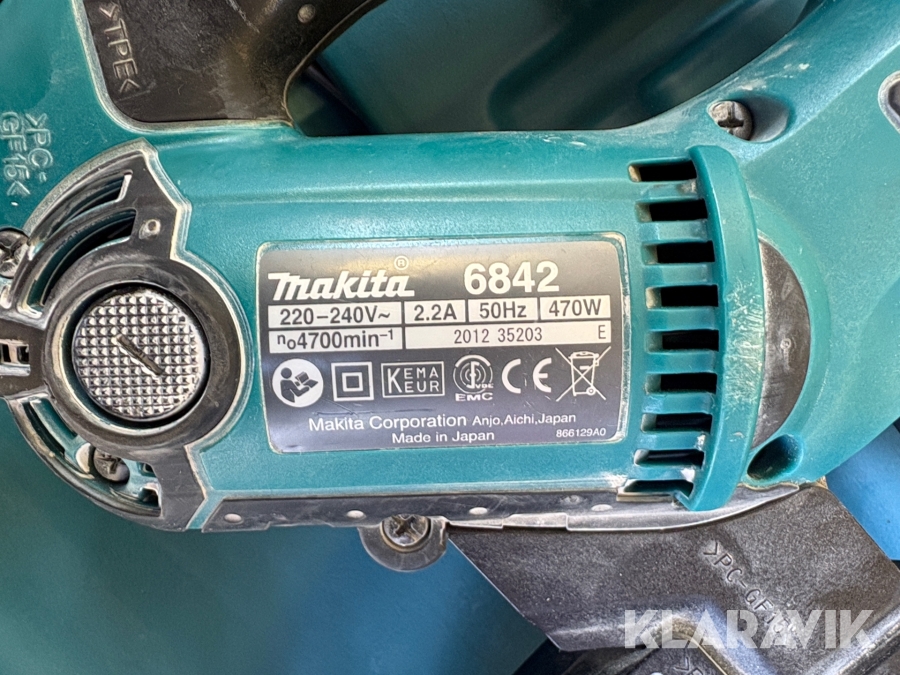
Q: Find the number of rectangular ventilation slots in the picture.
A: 9